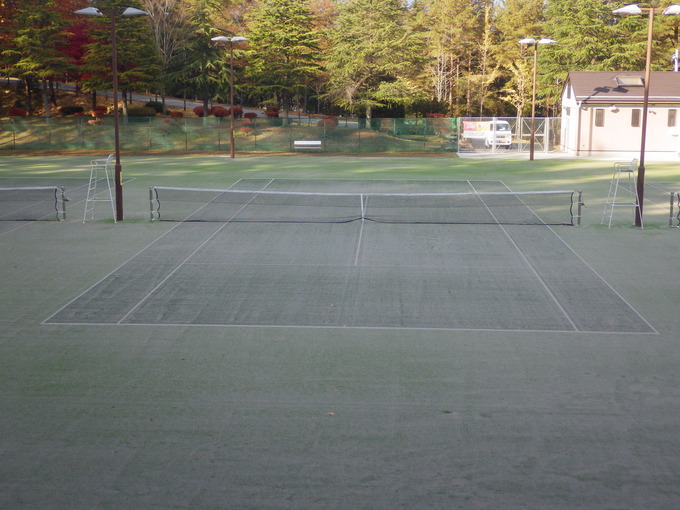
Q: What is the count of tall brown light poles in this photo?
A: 4